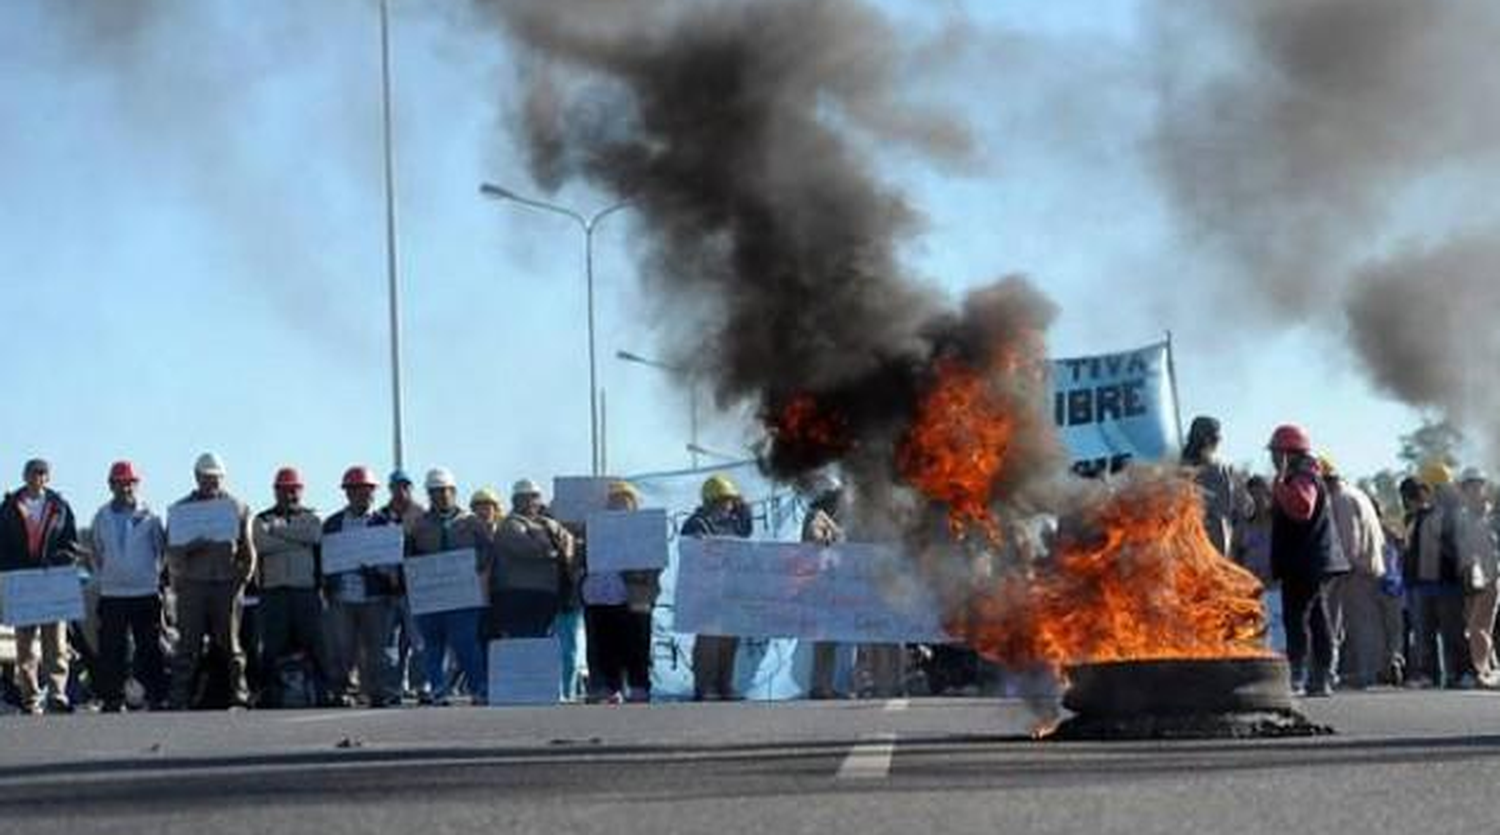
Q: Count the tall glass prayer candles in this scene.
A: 0